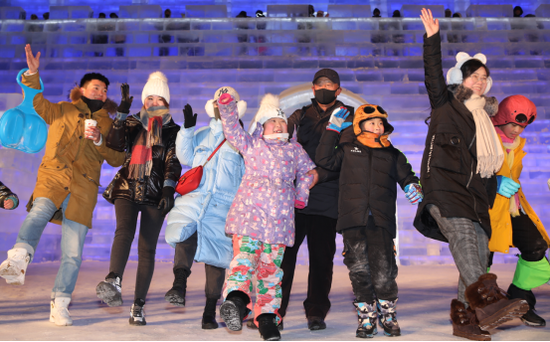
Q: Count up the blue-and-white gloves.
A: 2